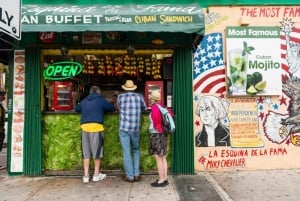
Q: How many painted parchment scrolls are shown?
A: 1